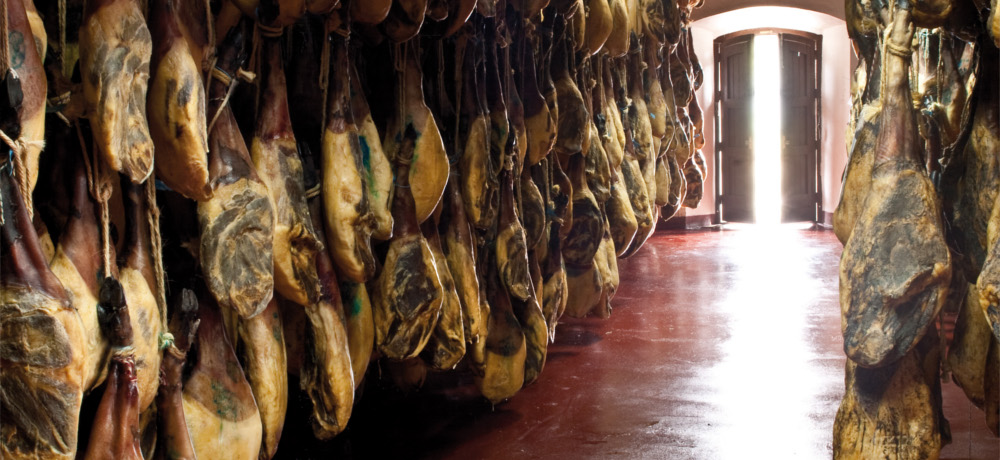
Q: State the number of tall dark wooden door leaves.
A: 2